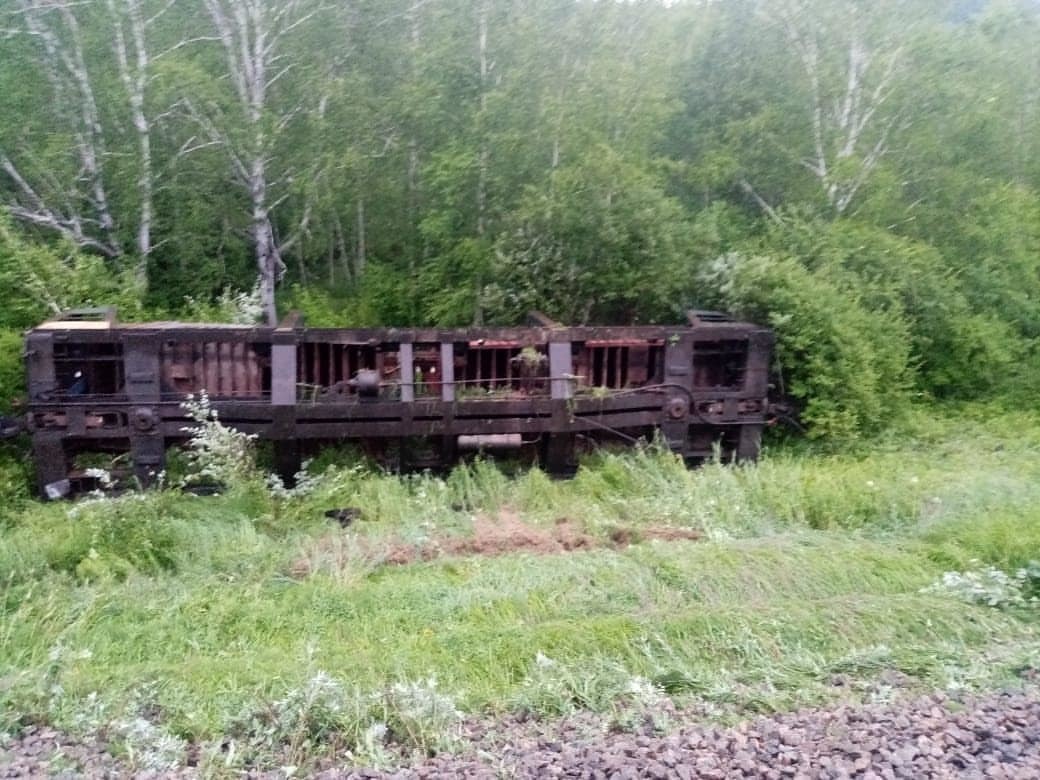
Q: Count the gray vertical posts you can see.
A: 4